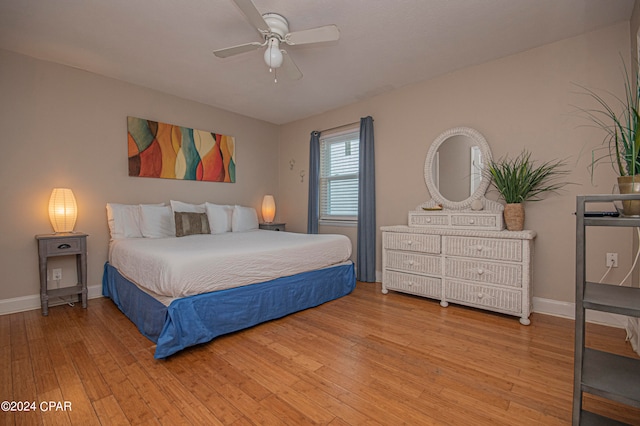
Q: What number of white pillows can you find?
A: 5